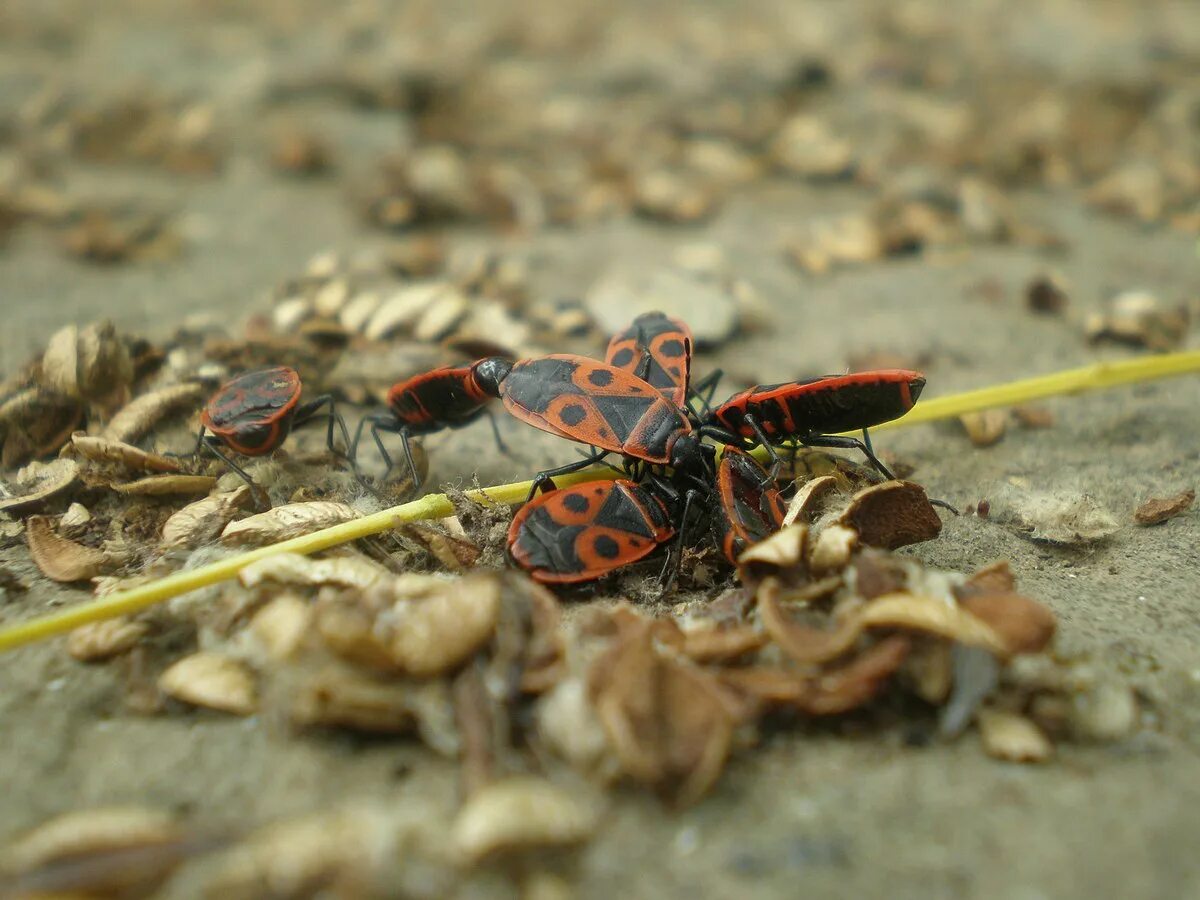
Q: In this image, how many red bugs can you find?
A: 7